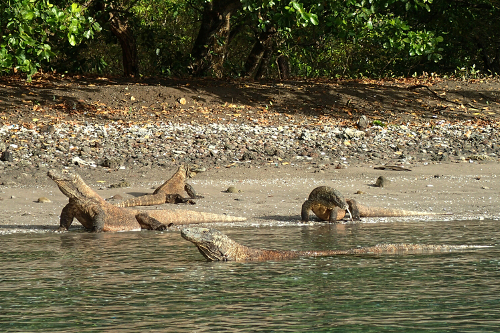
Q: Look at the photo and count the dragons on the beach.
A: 3